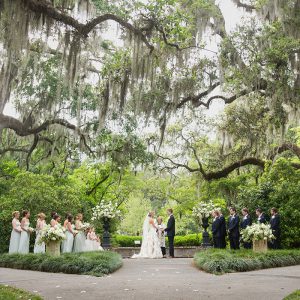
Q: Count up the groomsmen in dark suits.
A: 6